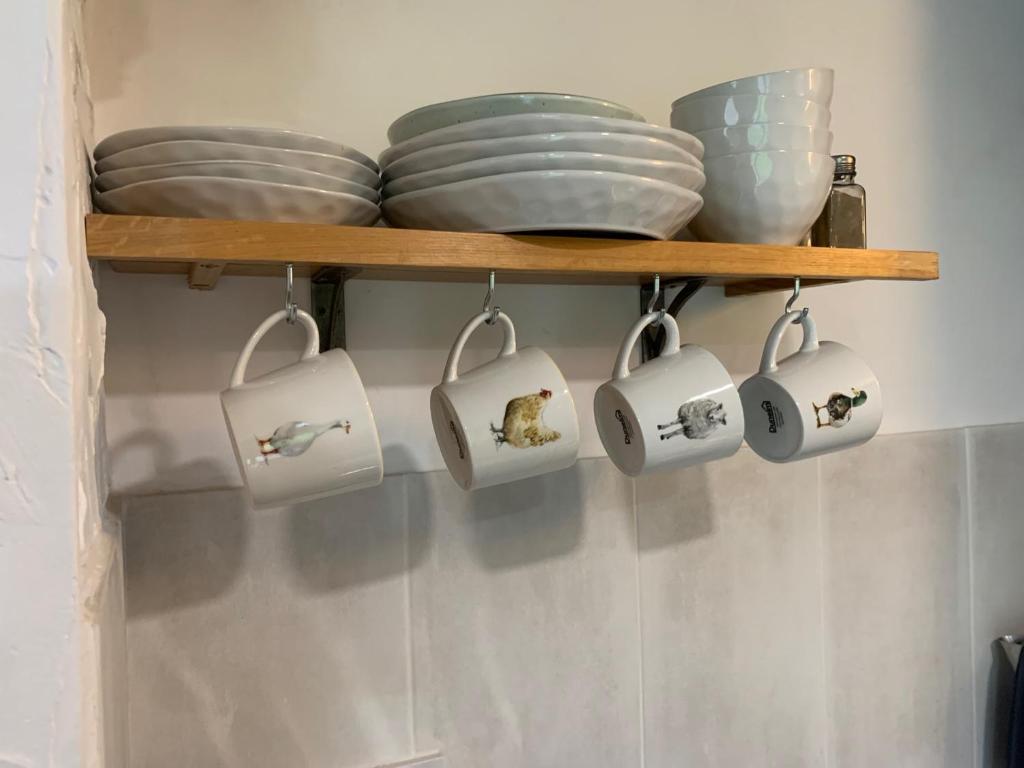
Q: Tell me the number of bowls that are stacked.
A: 4